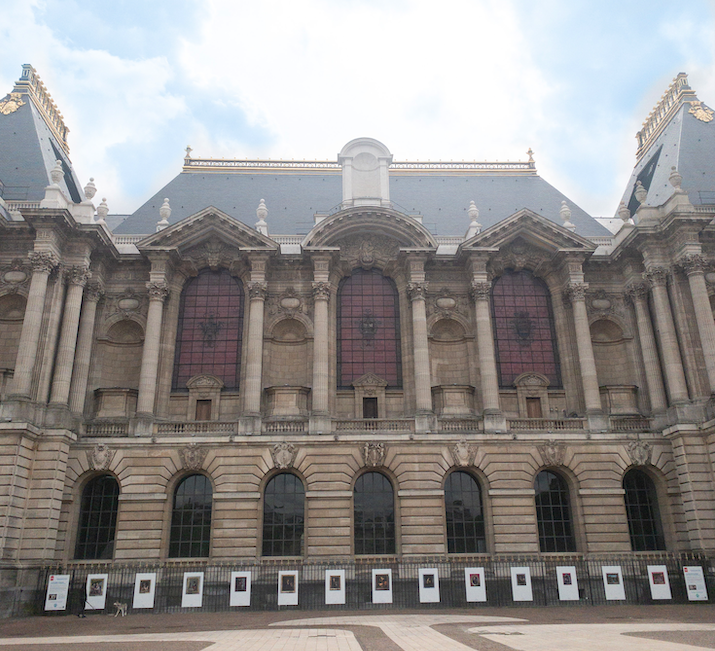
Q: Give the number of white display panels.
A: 15